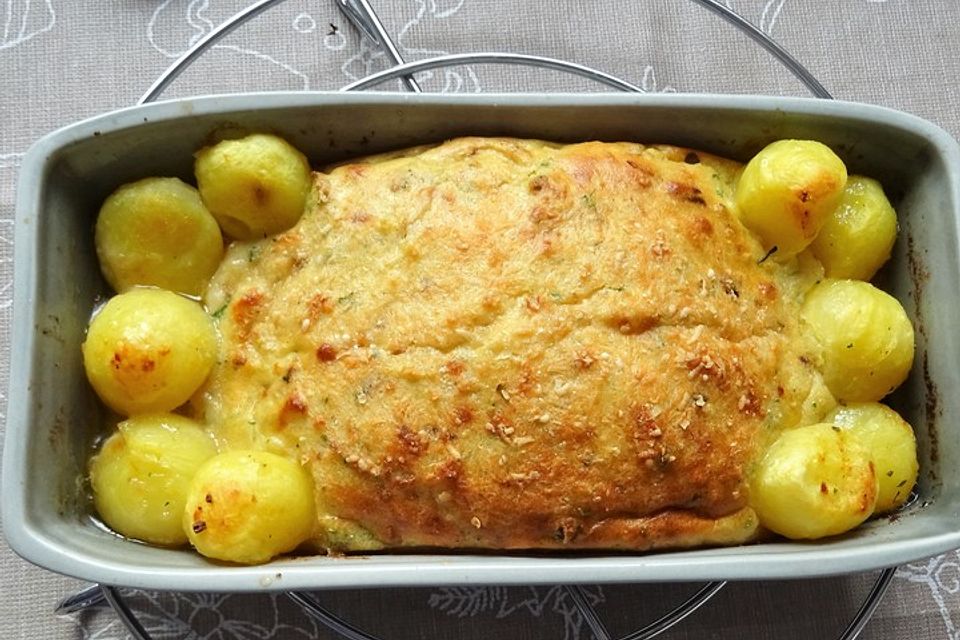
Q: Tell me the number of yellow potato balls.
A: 10